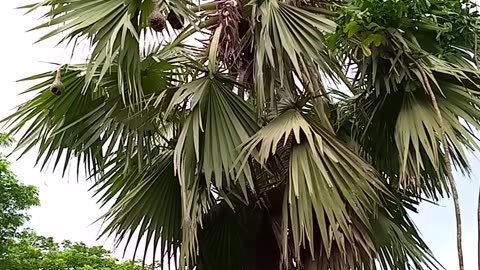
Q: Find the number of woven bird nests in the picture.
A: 3